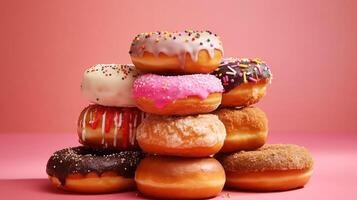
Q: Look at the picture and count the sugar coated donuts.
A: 3